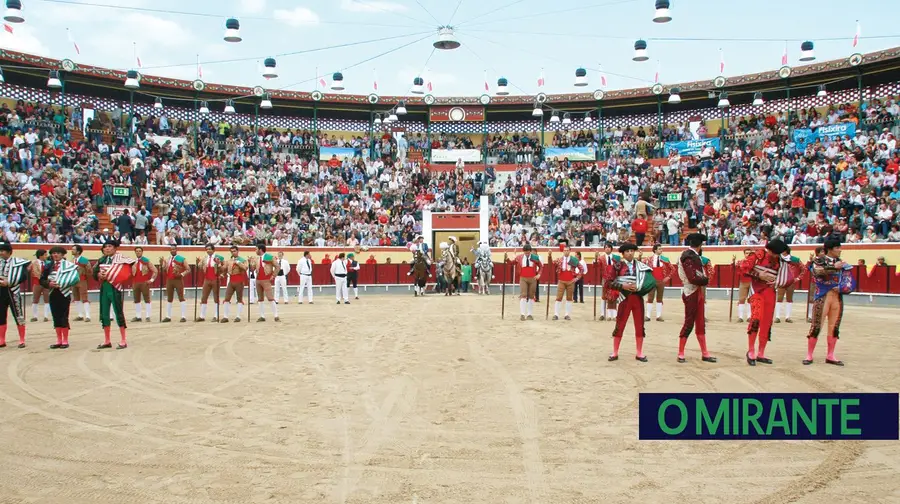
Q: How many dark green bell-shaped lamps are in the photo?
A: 11